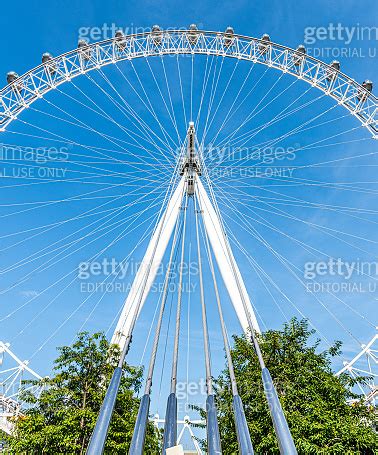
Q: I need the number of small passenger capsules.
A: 11